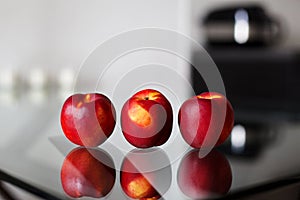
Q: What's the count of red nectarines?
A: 3